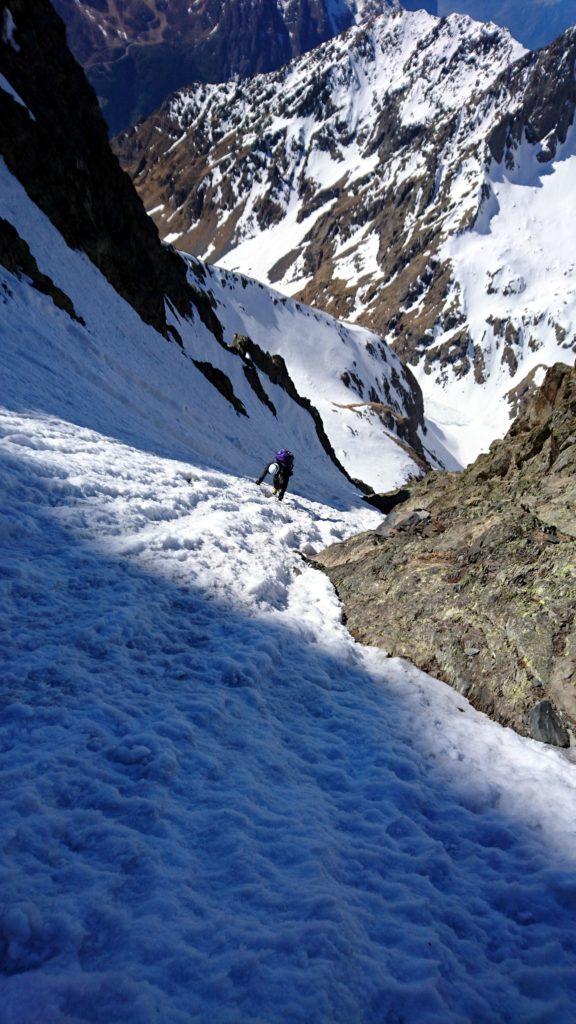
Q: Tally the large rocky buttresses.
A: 2